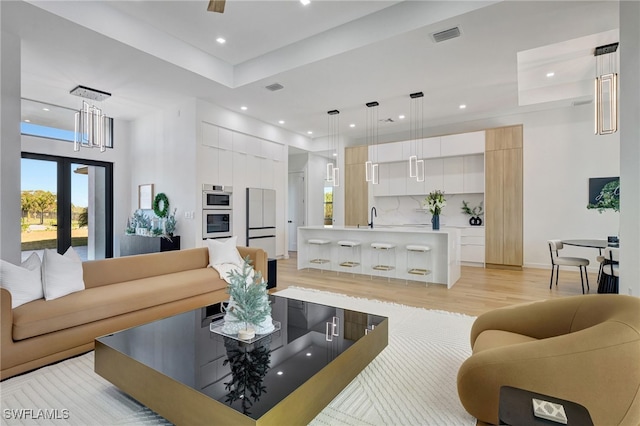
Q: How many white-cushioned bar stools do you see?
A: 4